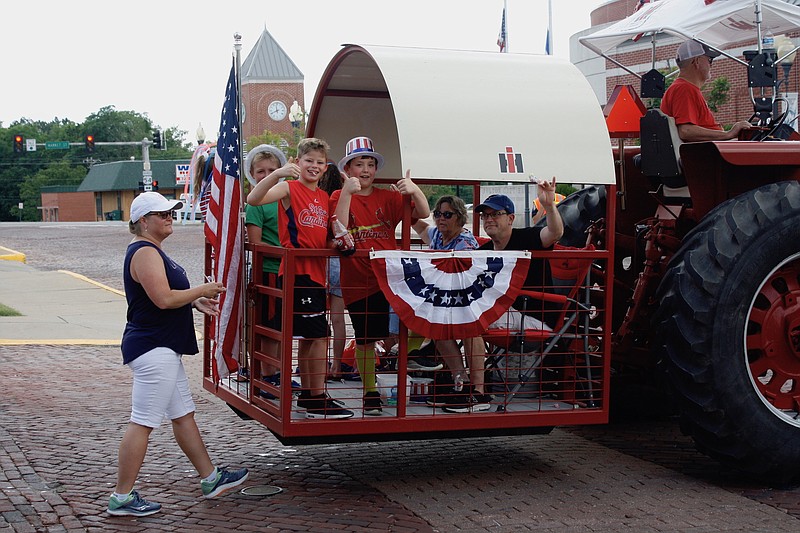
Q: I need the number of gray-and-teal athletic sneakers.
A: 2